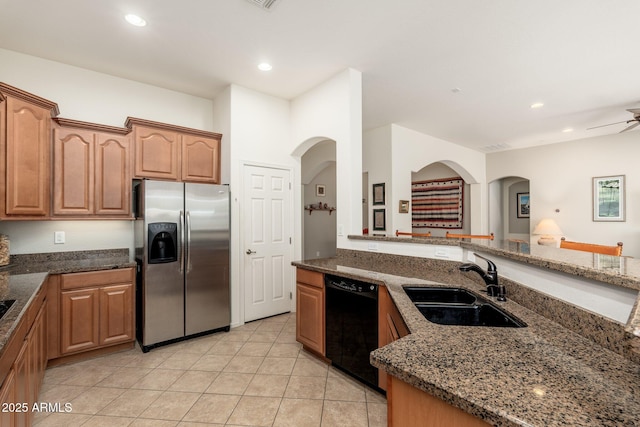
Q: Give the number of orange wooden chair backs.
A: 3